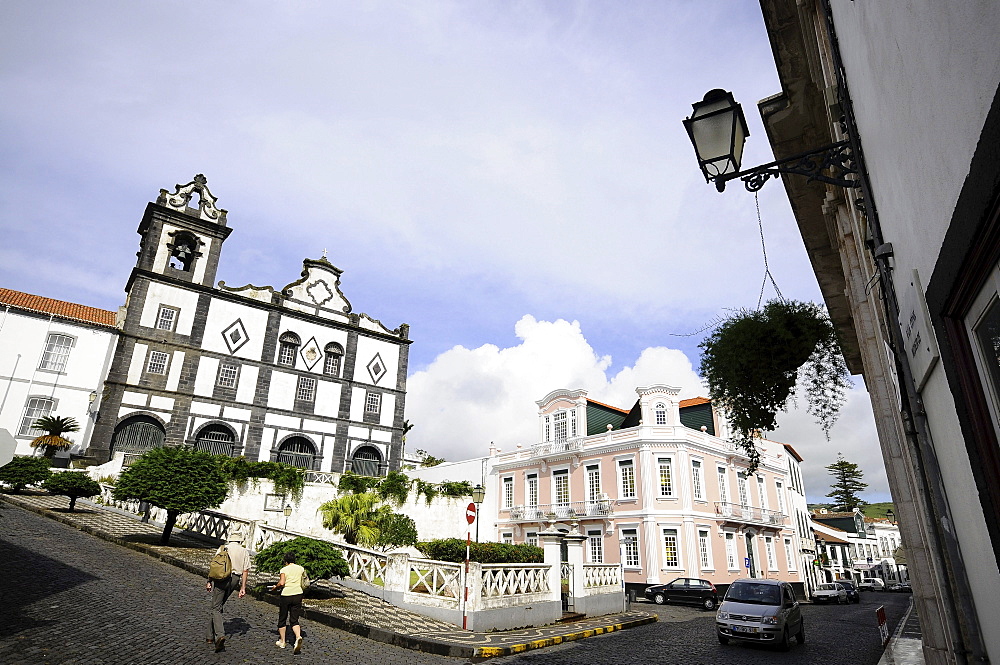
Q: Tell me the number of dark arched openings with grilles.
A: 4